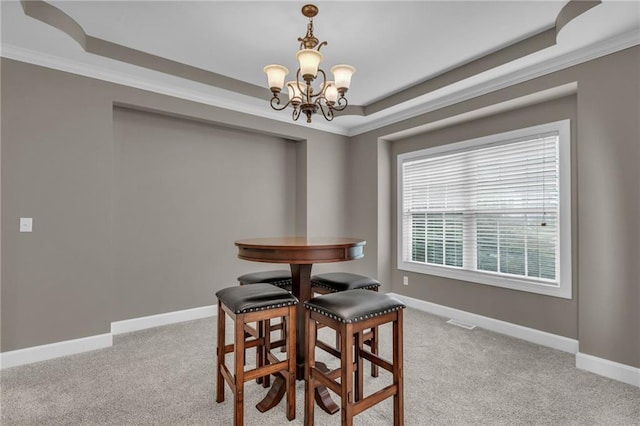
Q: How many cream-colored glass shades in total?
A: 5